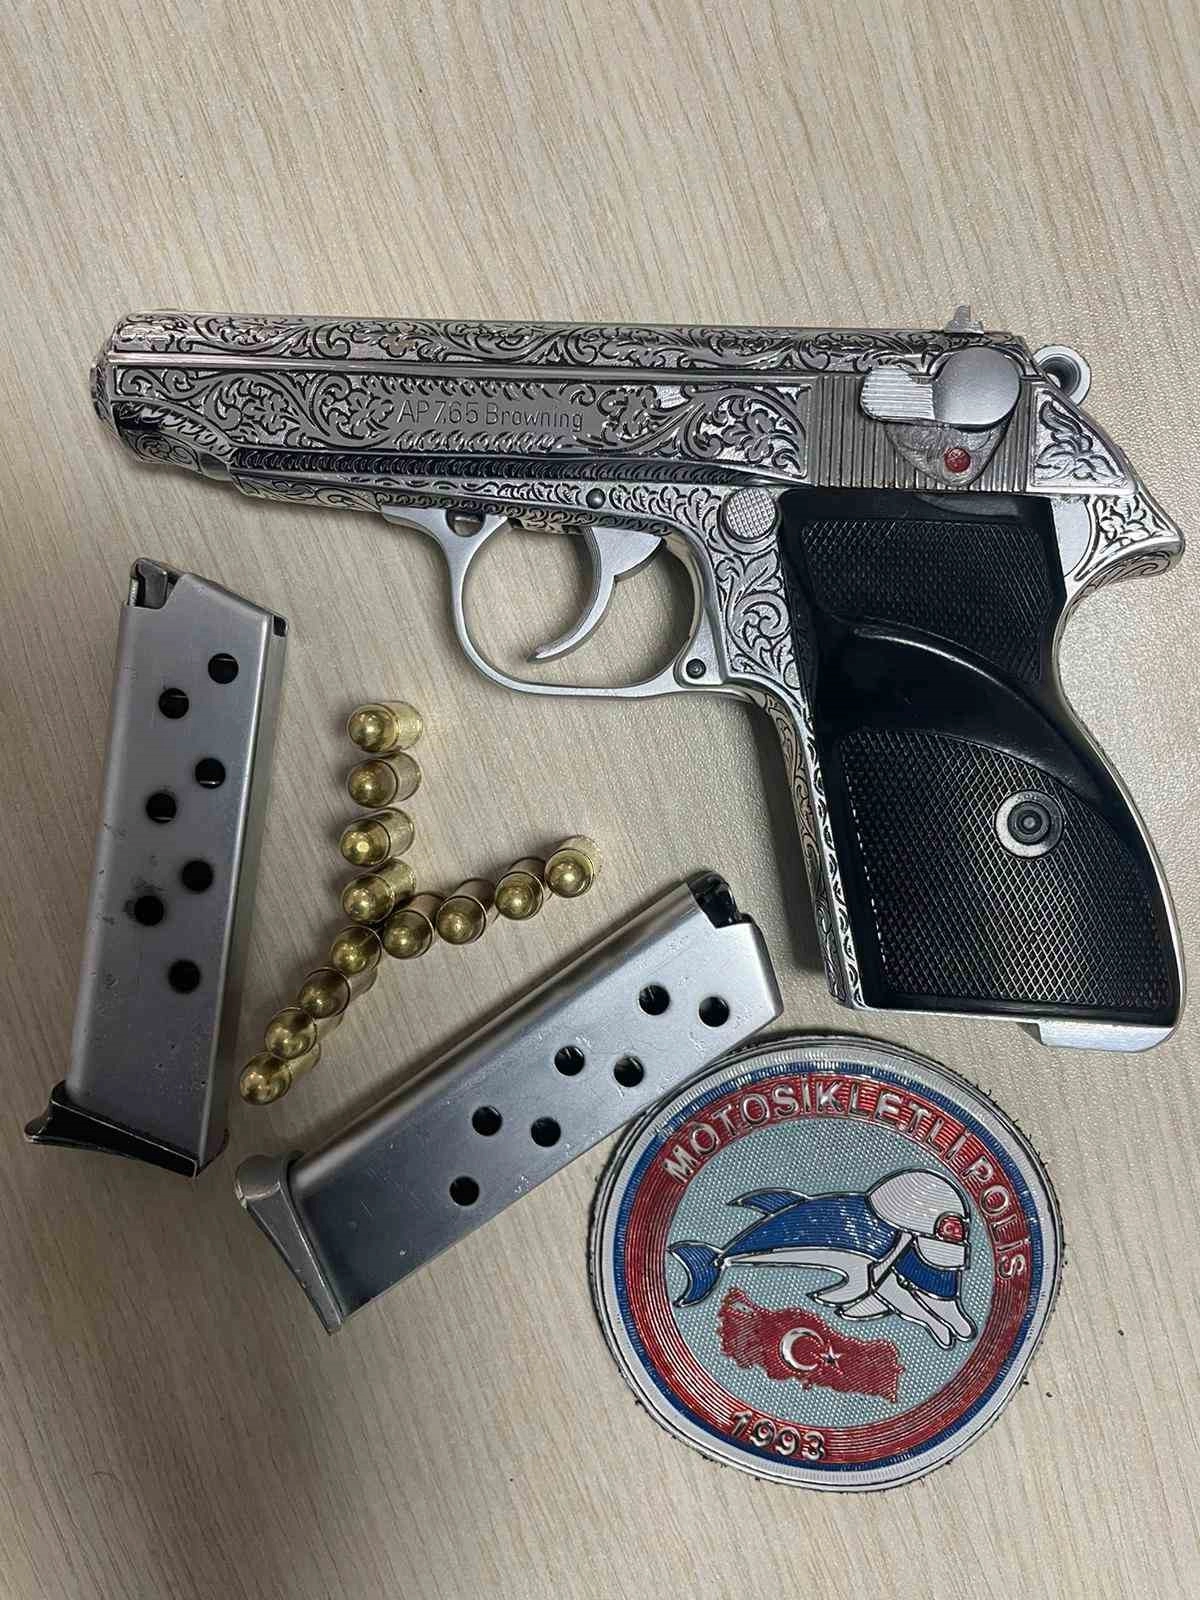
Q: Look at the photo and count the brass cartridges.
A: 12